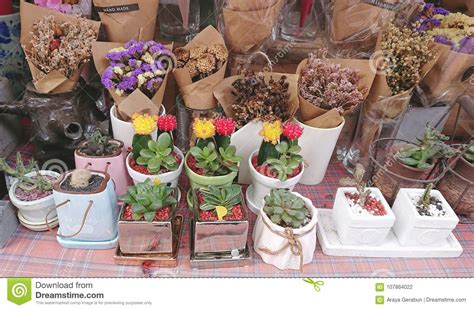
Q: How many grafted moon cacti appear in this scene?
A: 6